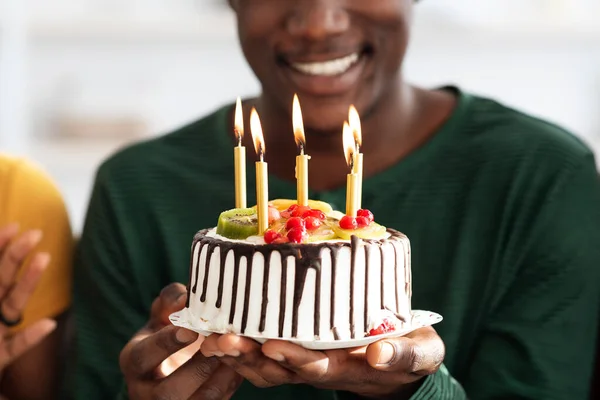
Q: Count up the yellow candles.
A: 5